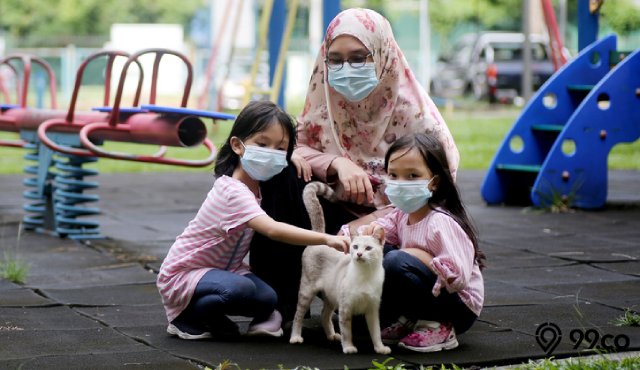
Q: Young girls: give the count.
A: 2